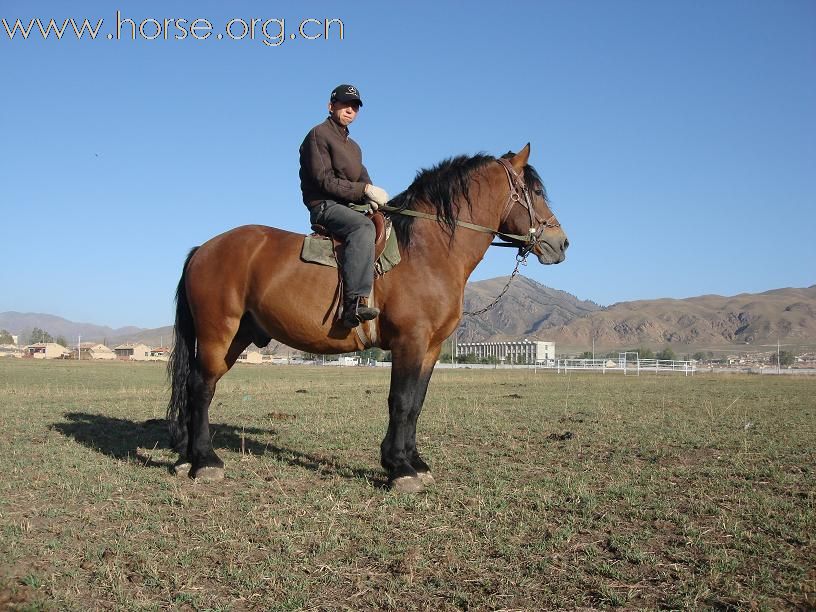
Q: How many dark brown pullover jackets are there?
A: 1